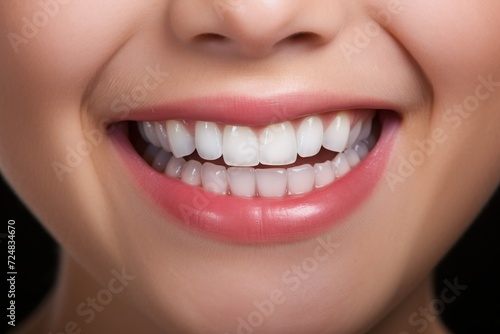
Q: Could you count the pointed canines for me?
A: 2